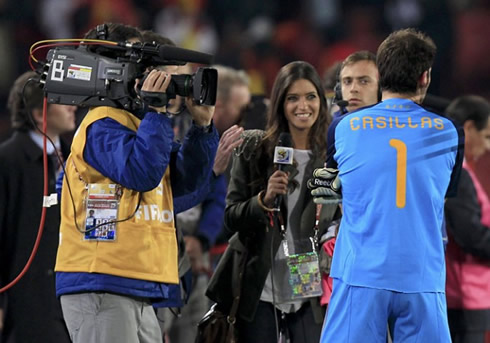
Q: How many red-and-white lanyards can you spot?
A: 1